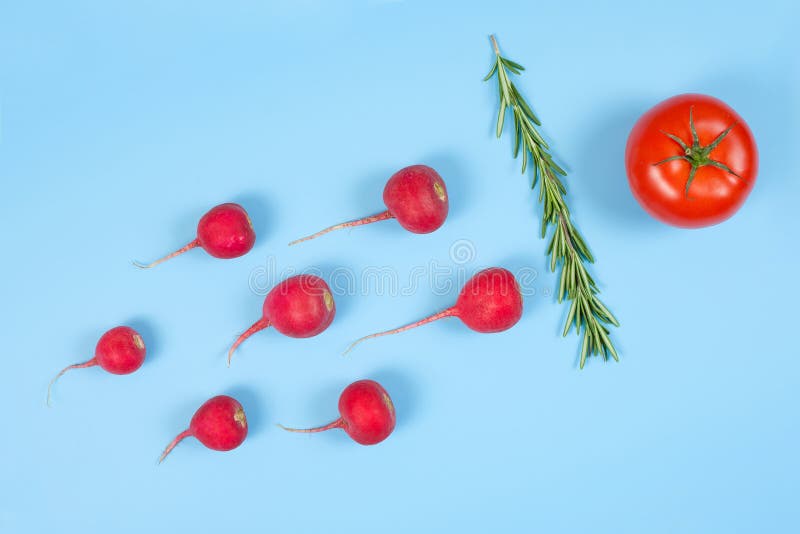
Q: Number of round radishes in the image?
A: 7